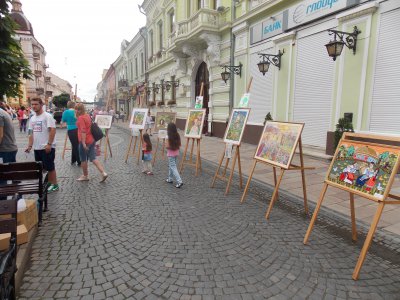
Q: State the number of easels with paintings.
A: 7